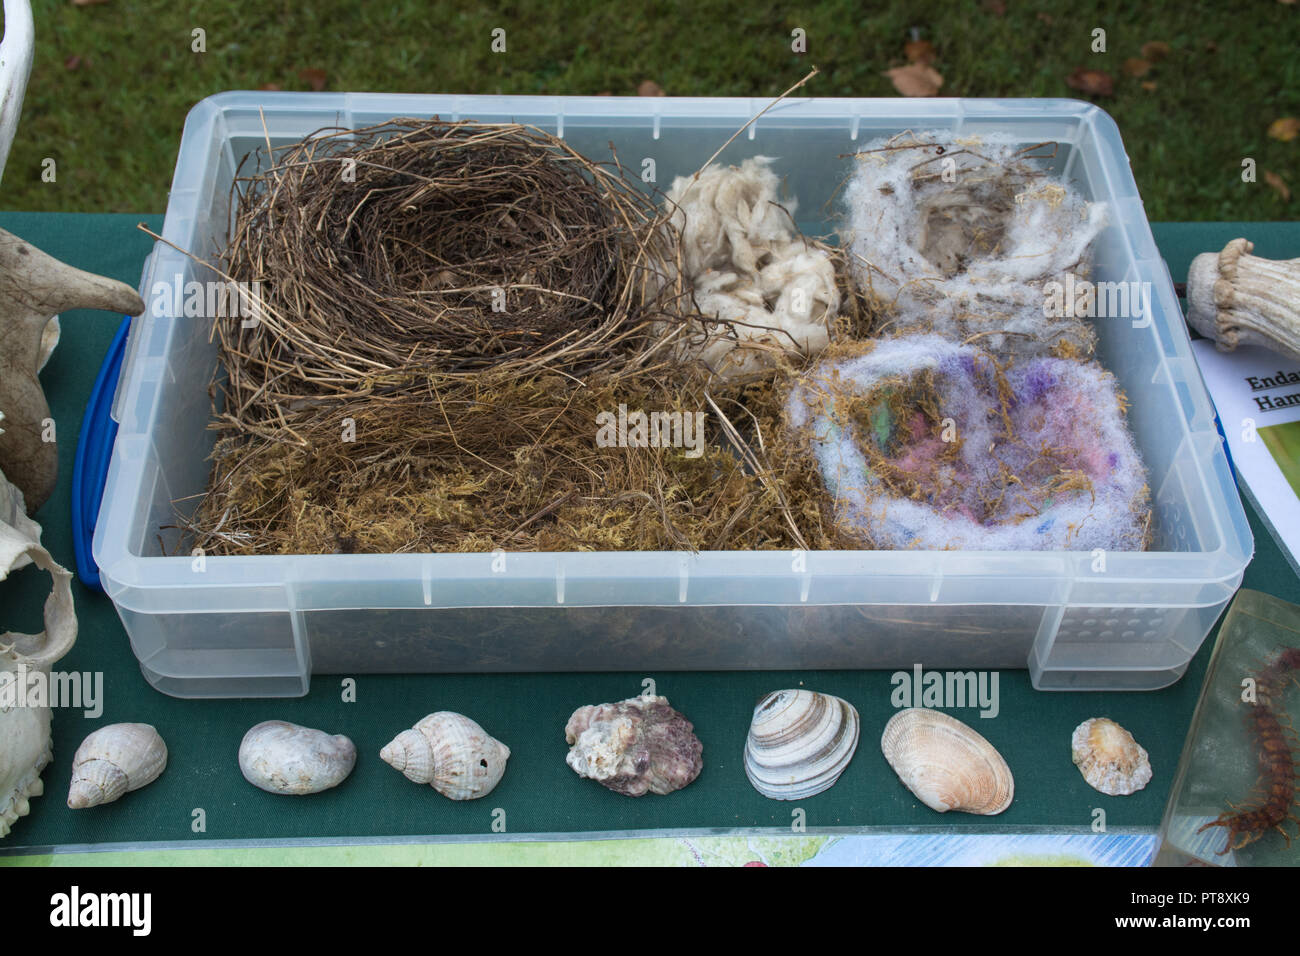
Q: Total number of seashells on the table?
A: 7